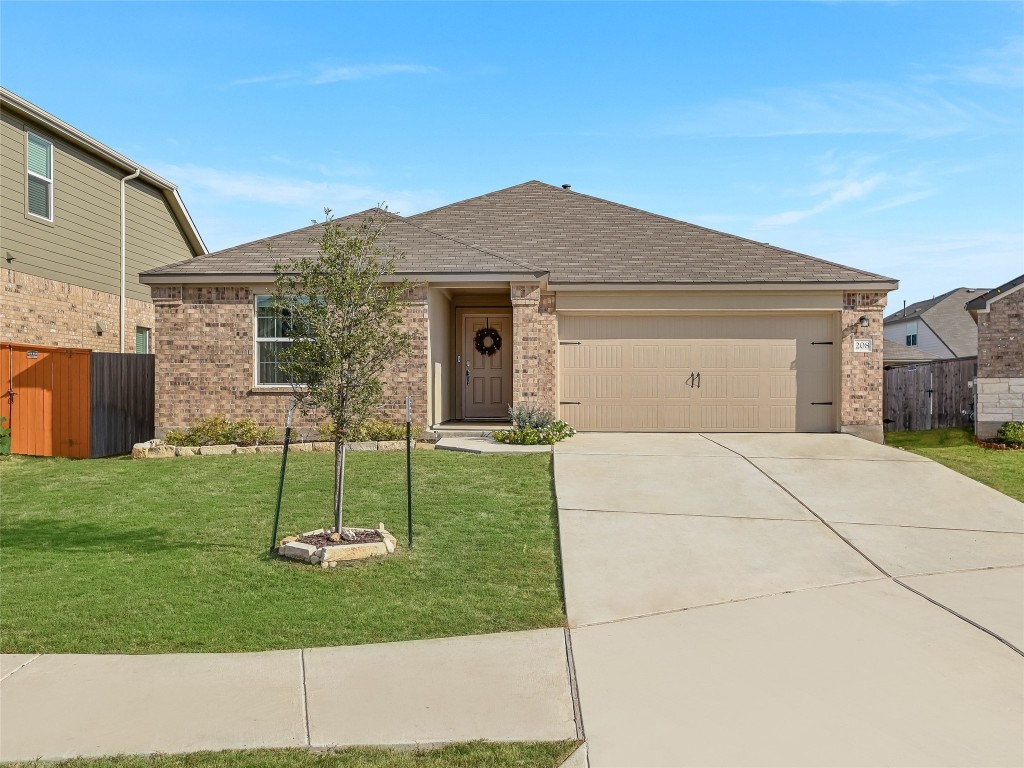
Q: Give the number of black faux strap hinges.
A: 4